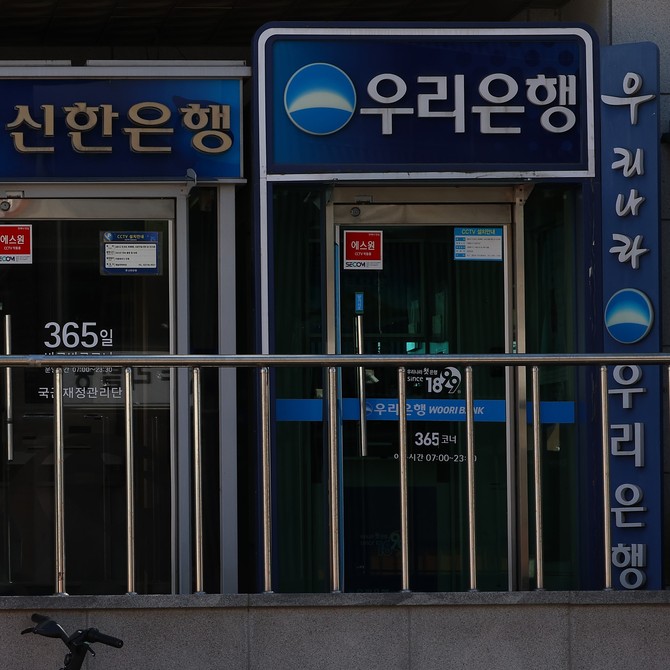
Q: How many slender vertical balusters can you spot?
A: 9